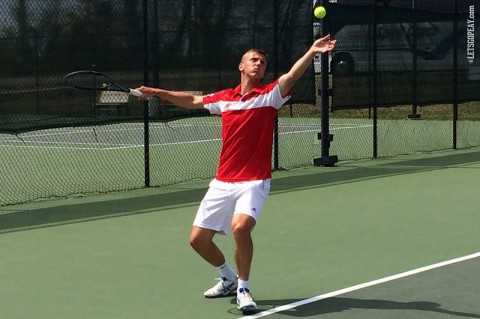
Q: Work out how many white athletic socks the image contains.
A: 2